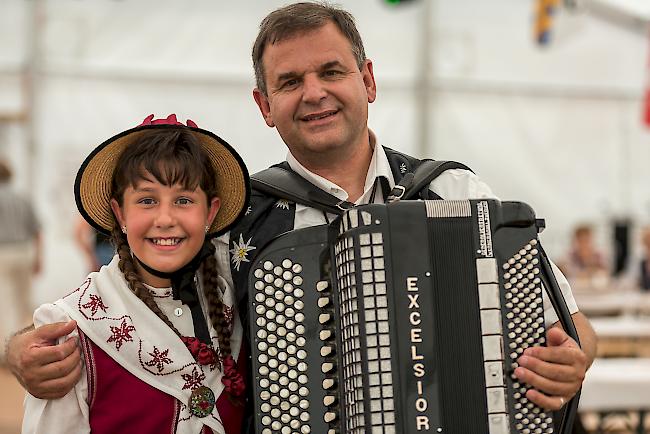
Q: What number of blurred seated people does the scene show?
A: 2